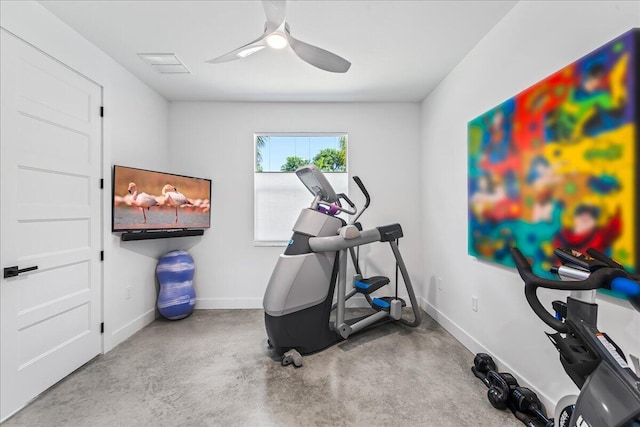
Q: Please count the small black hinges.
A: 4